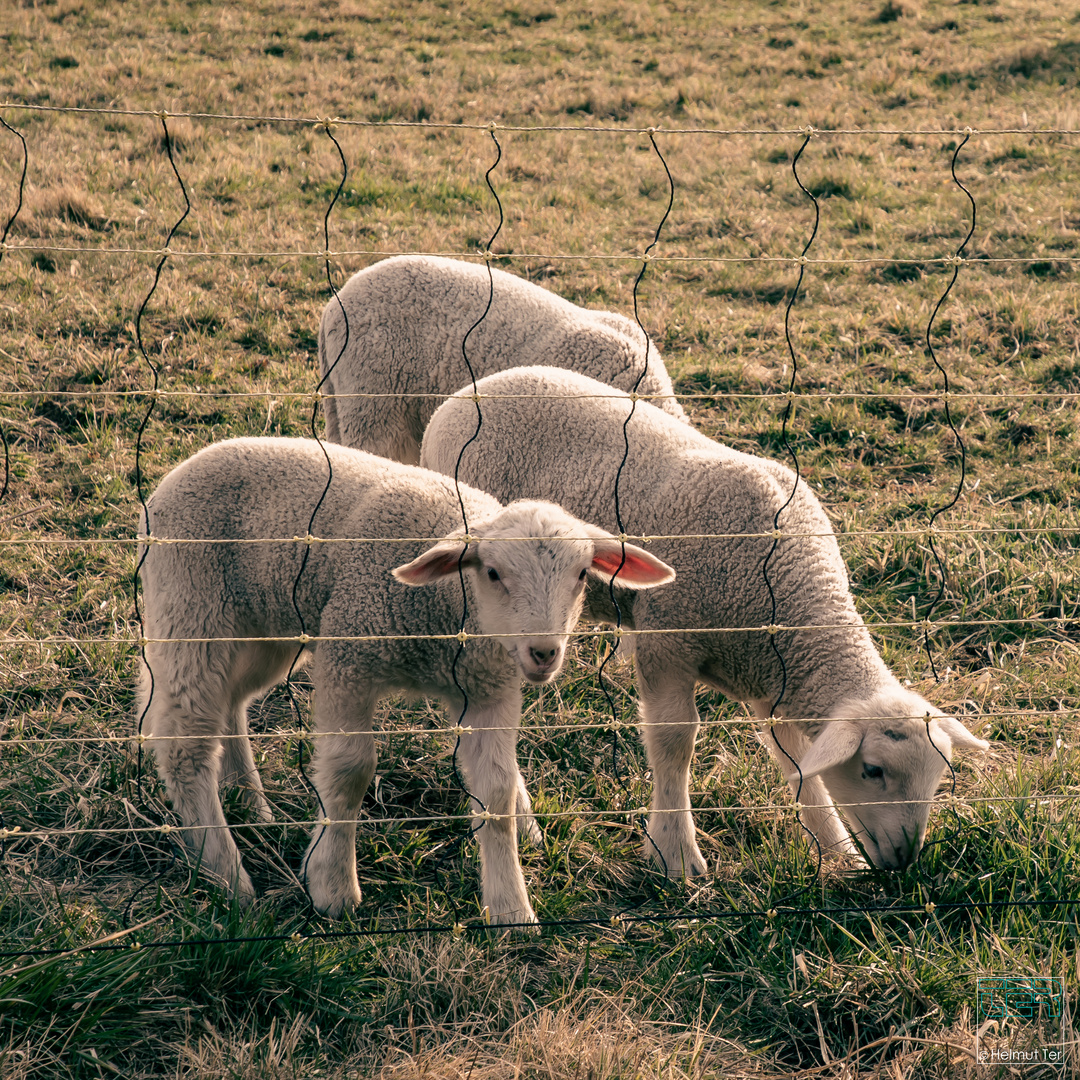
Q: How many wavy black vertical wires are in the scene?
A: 7